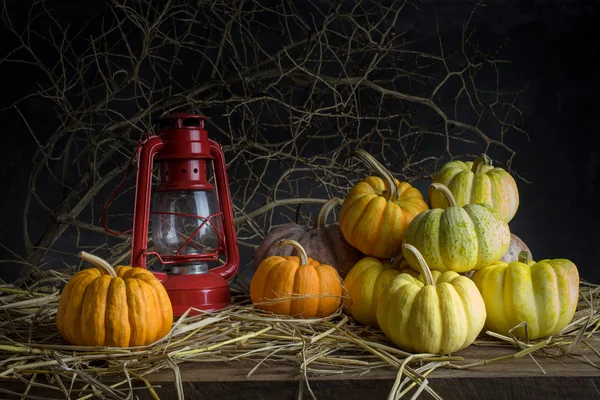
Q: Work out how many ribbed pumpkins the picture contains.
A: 10